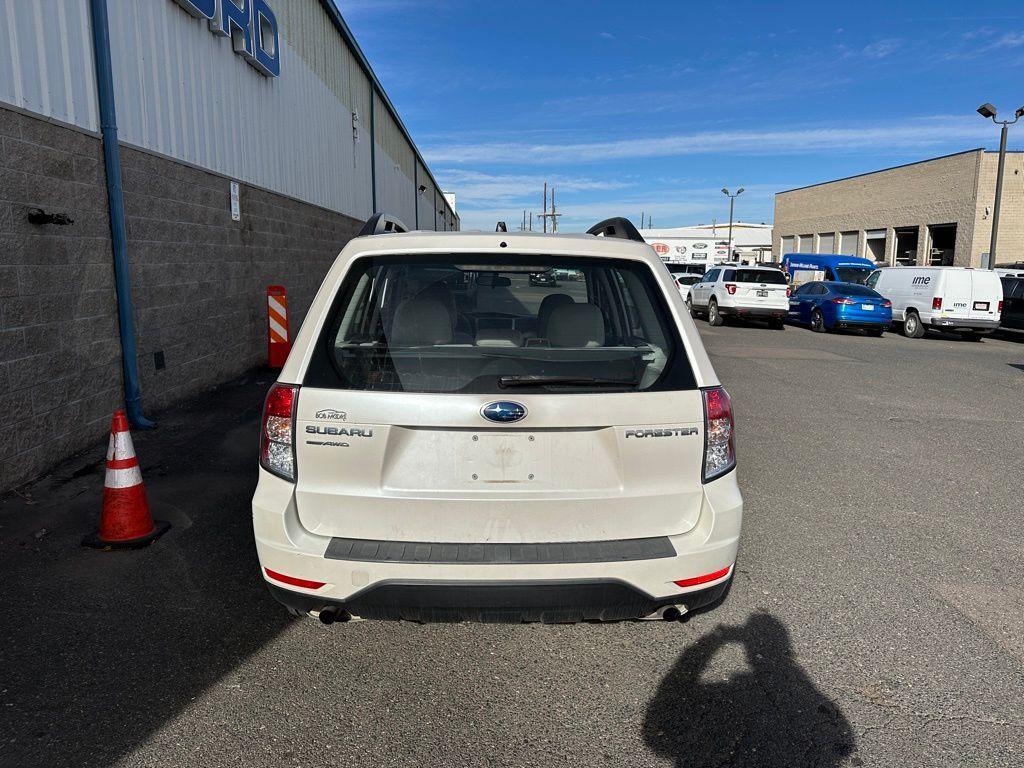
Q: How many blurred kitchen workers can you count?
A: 0